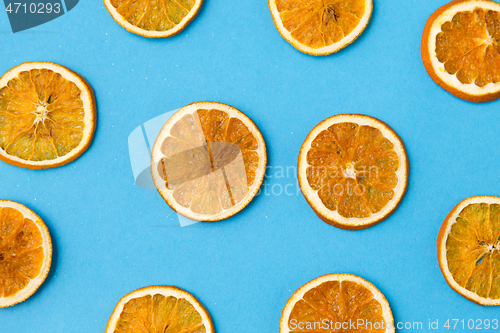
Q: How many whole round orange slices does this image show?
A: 2